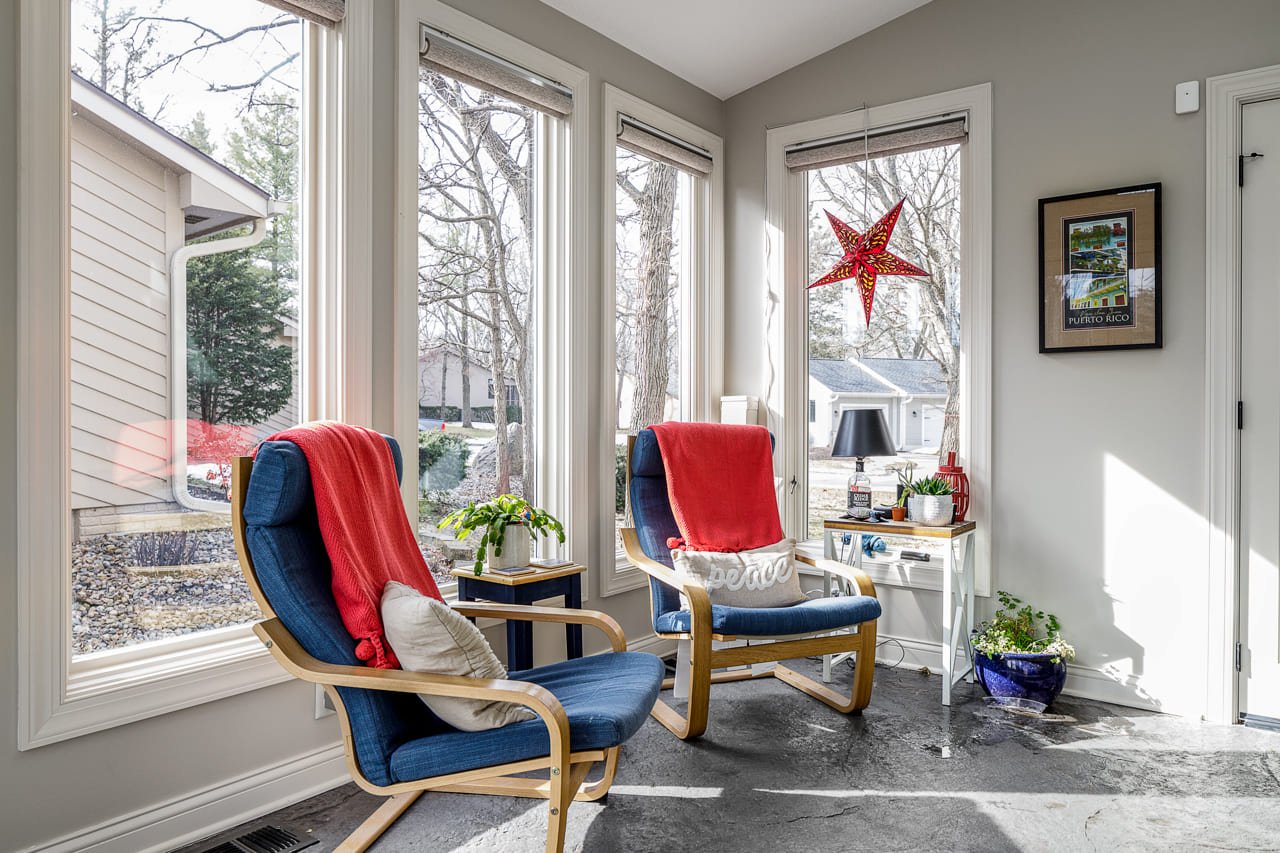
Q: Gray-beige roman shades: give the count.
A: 4